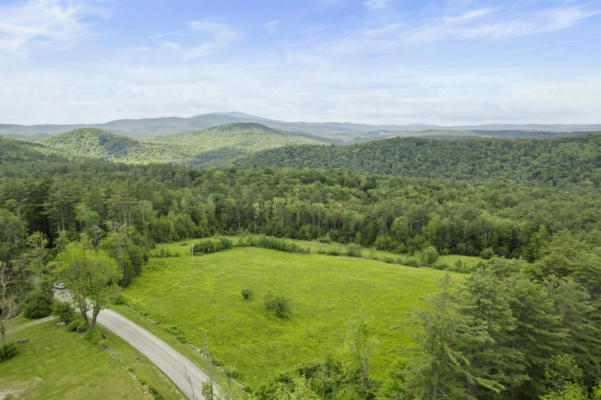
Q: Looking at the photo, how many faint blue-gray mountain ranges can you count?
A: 1